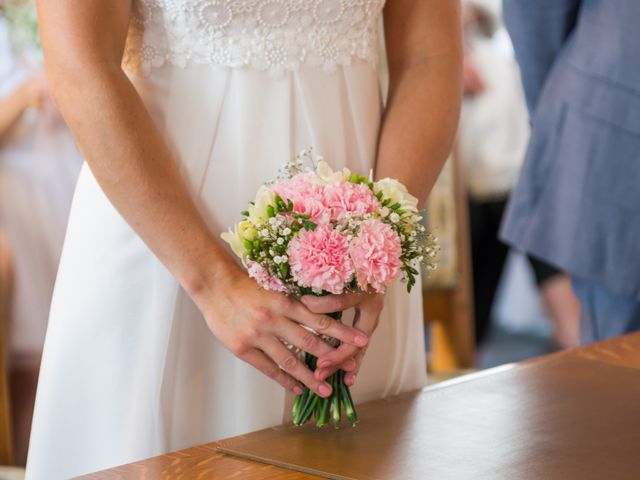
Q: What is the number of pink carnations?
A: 4